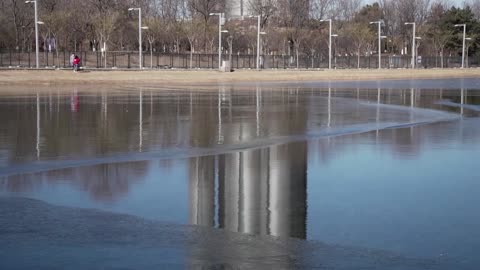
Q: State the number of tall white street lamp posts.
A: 8